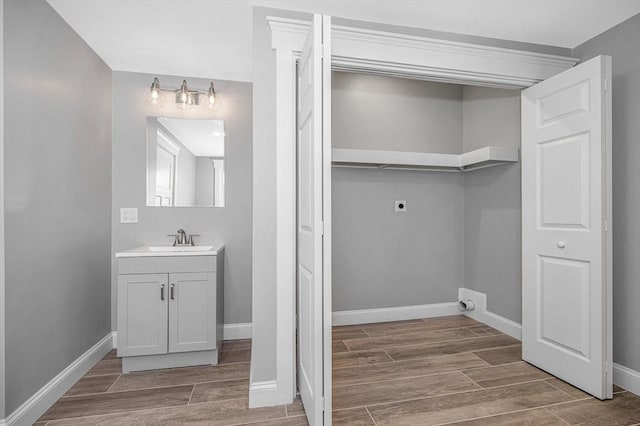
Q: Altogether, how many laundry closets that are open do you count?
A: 1